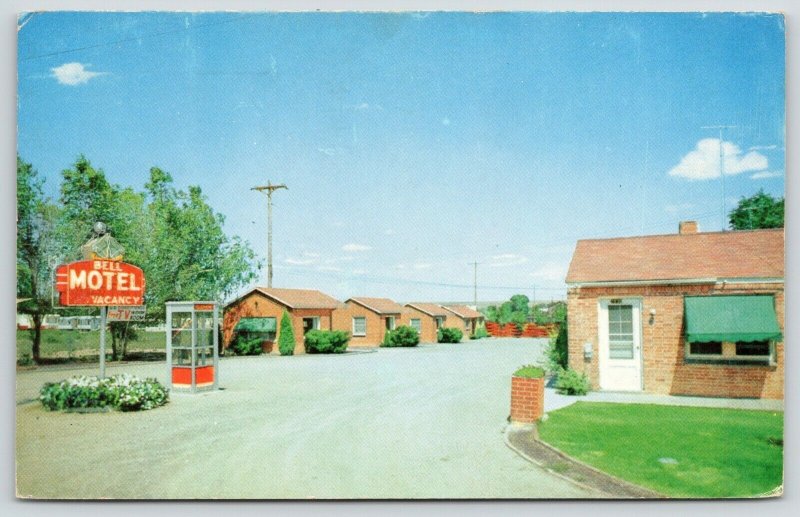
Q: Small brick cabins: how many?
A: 4